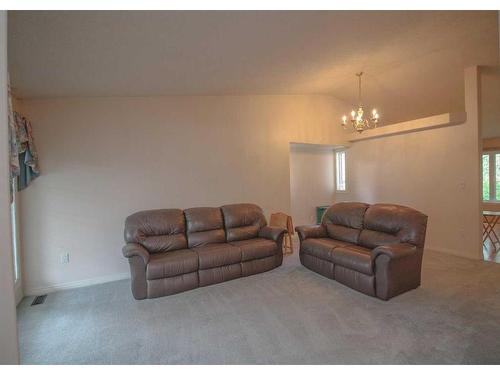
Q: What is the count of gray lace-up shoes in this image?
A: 0